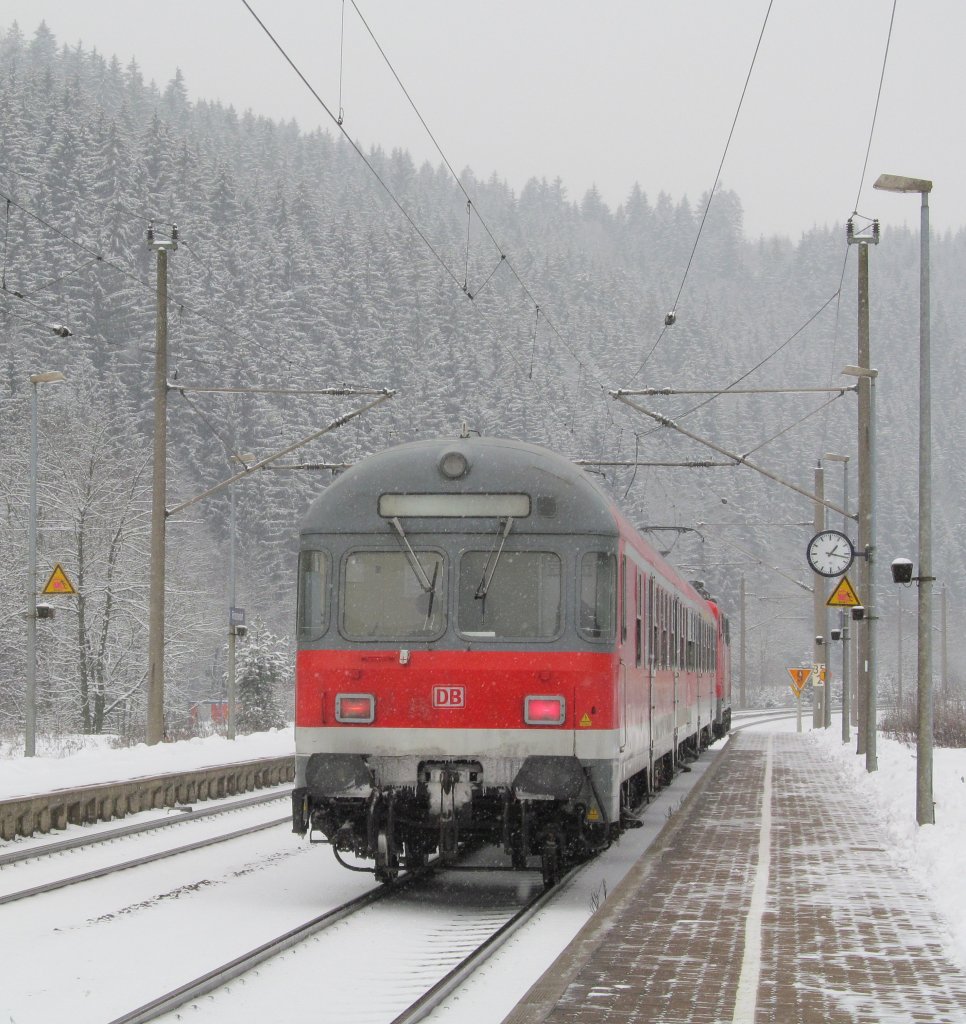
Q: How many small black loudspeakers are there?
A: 6